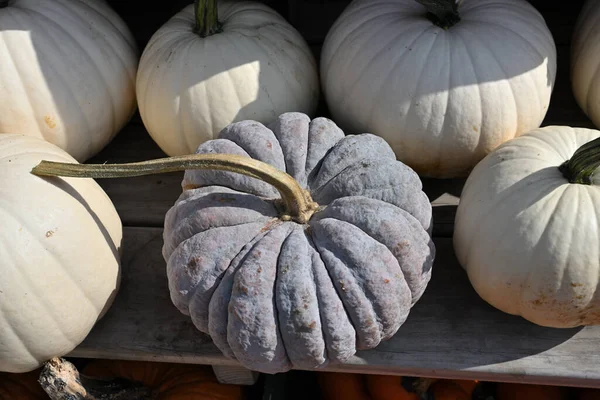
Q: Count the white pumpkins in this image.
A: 6